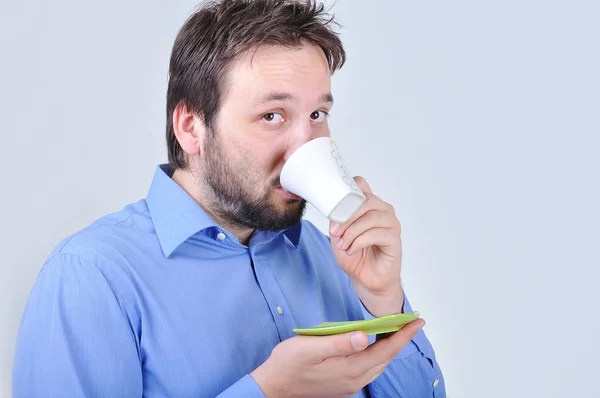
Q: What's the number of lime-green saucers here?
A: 1